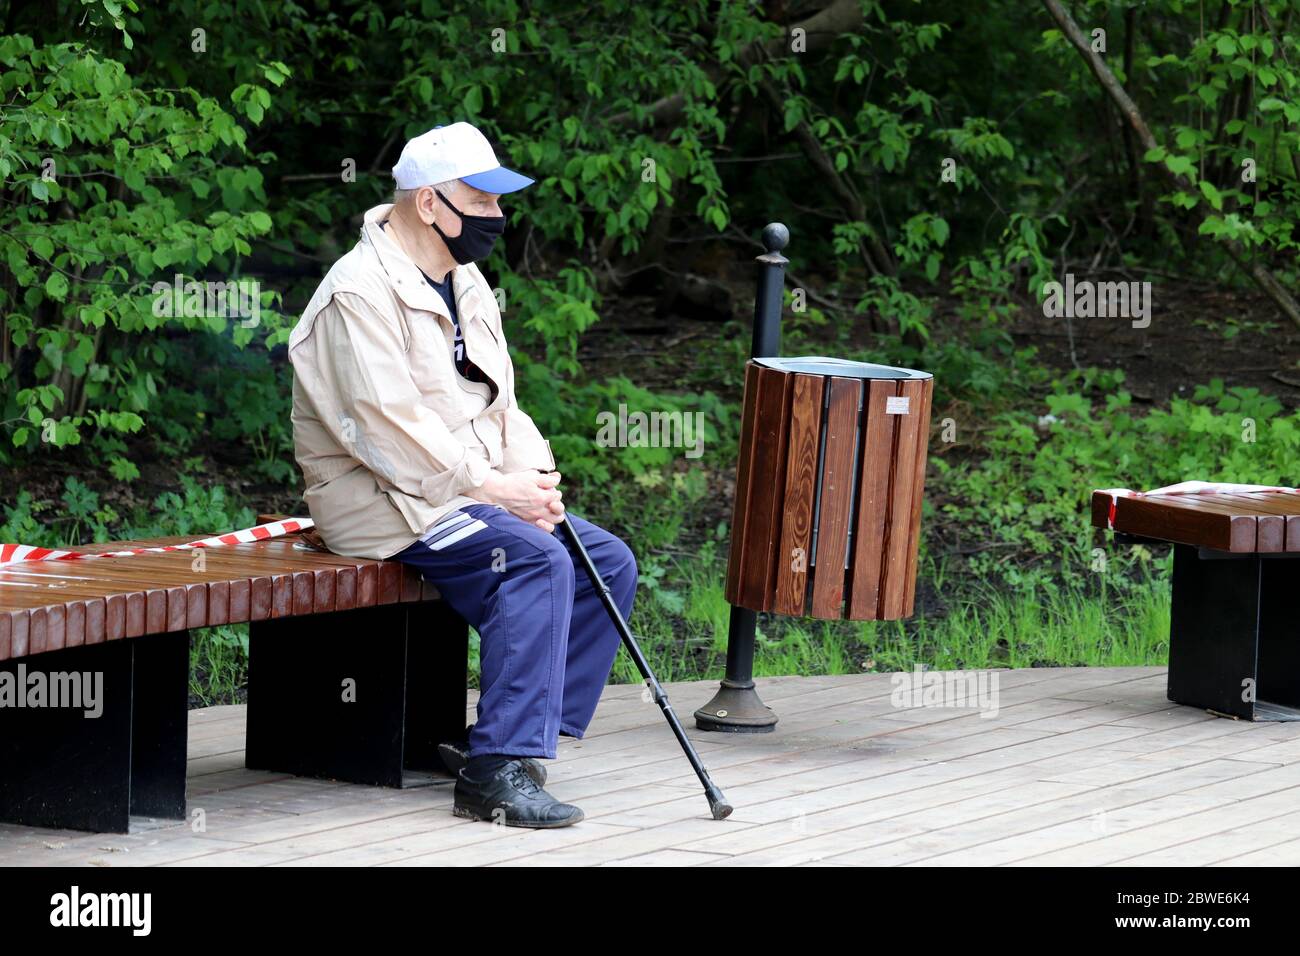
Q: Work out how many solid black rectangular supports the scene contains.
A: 3